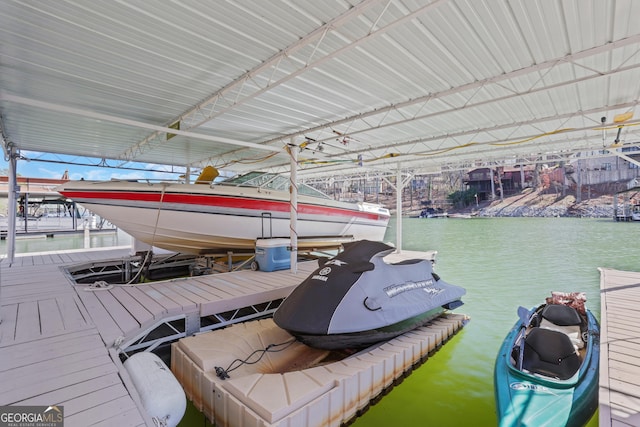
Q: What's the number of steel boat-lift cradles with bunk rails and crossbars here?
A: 1